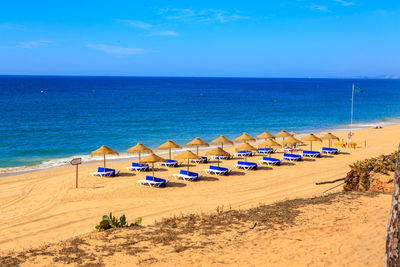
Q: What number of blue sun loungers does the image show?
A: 15